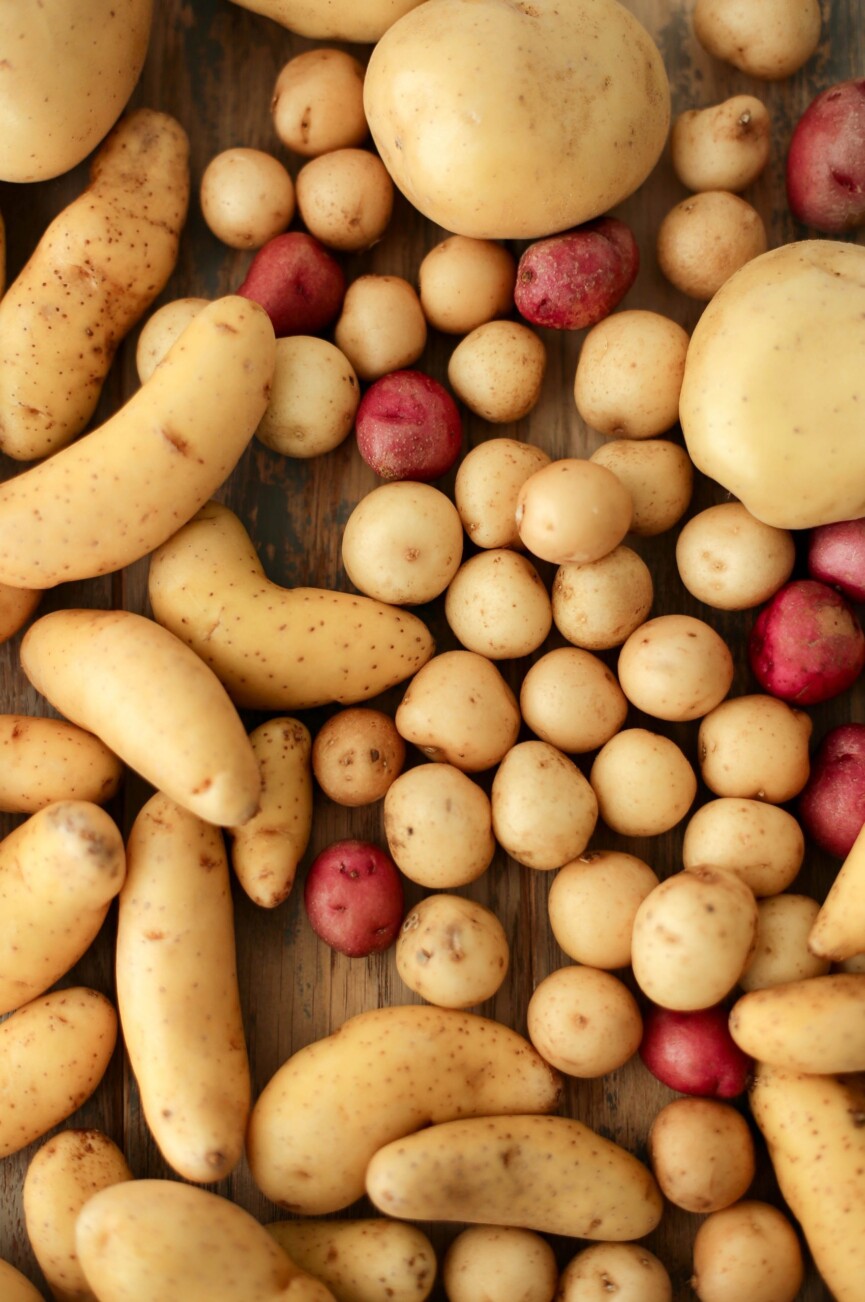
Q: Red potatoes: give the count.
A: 9